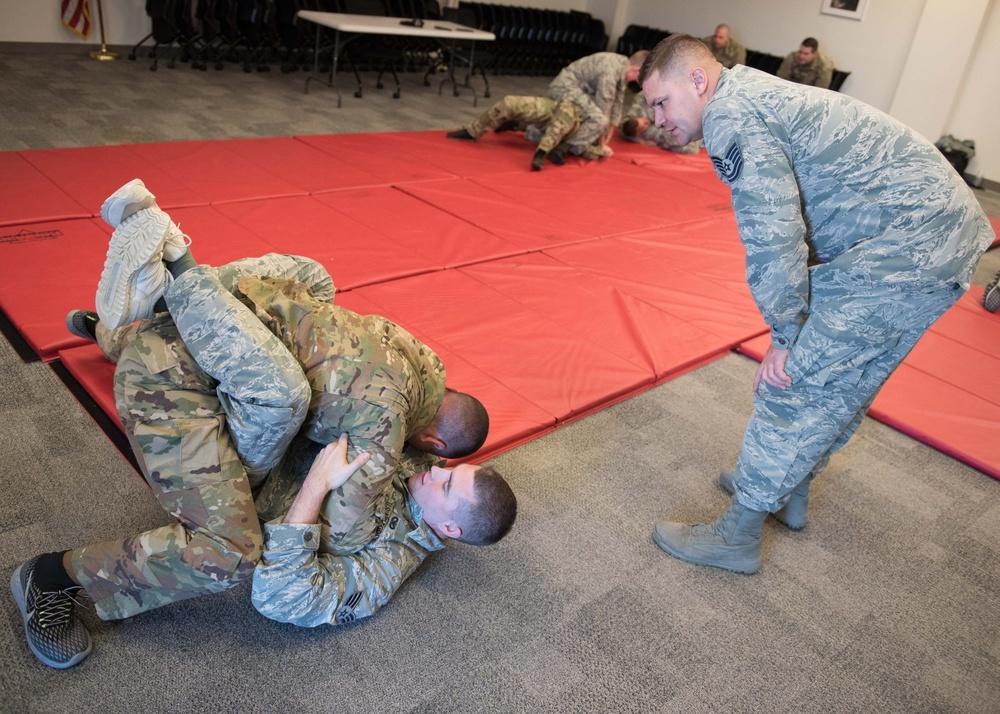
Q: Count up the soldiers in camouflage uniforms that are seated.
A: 2